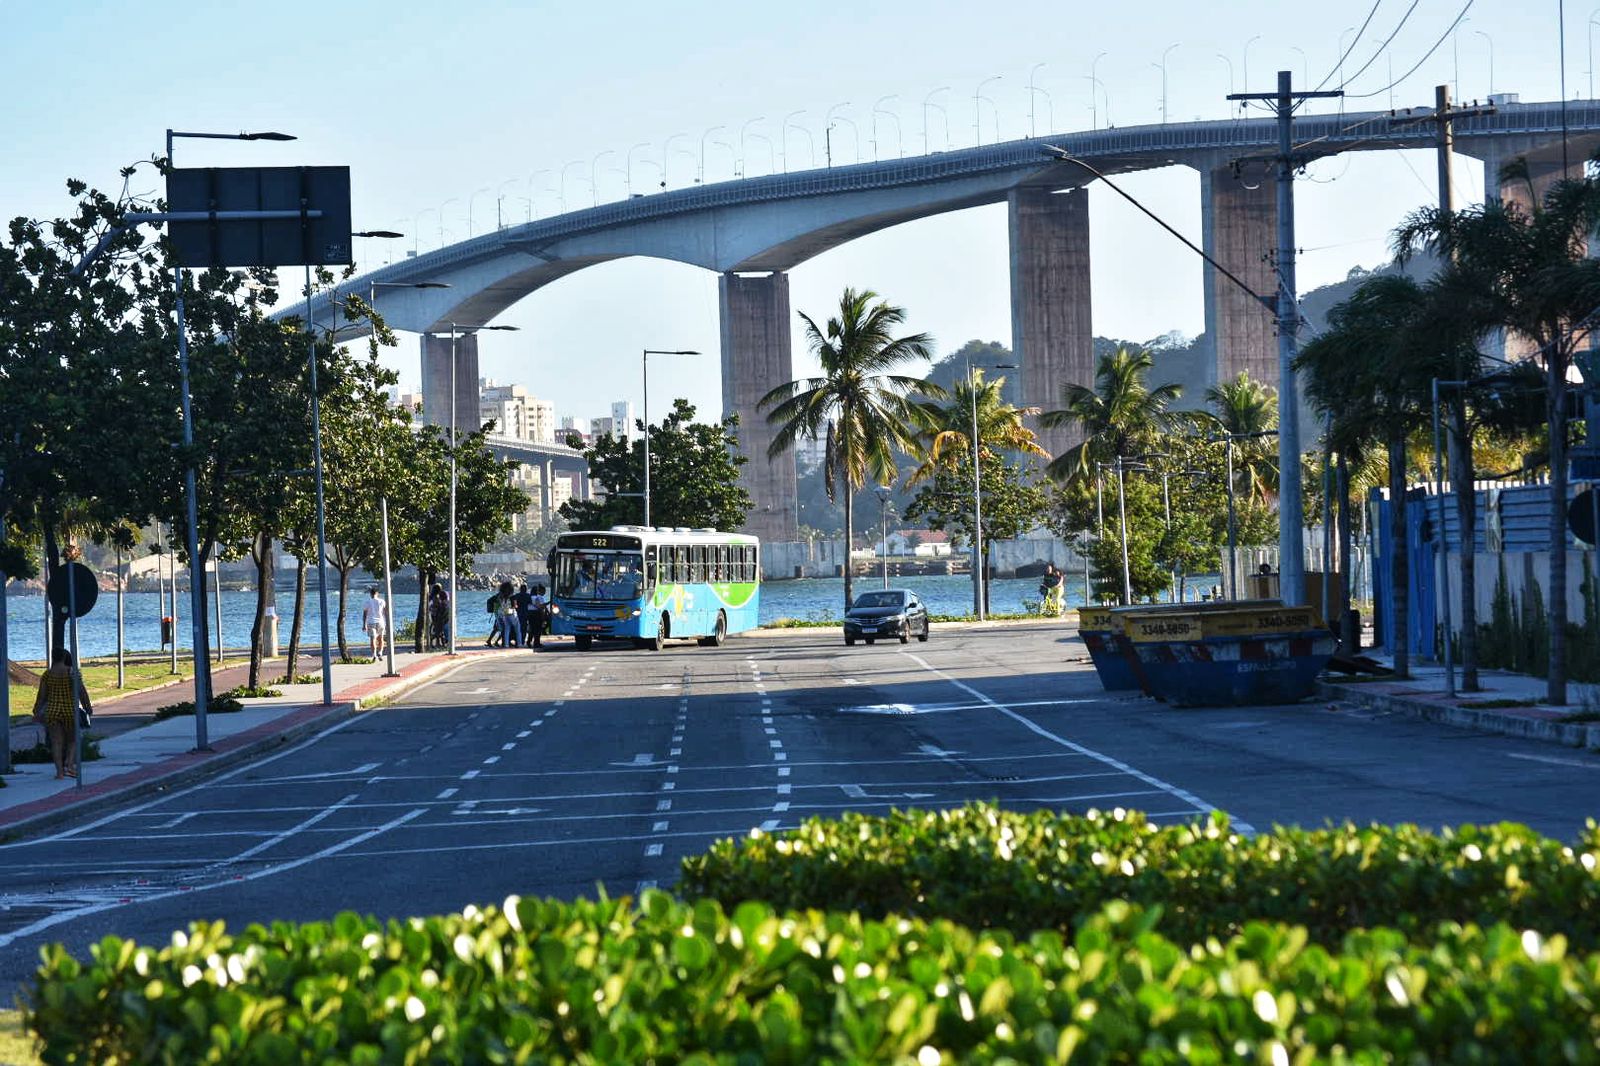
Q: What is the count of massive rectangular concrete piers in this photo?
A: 5